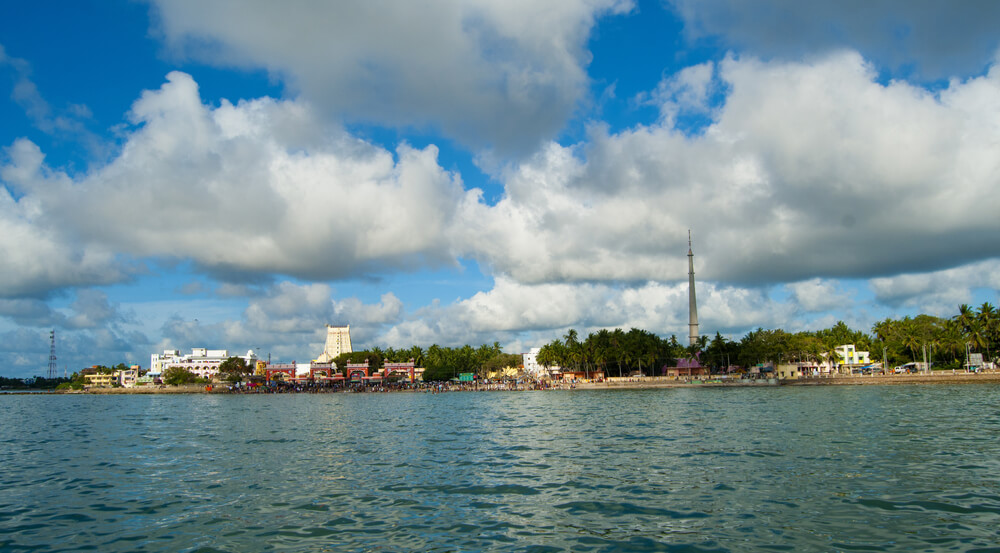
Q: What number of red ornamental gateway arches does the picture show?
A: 4